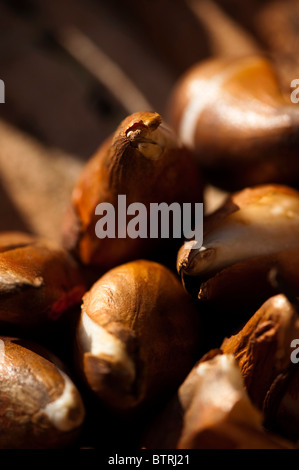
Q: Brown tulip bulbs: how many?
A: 8